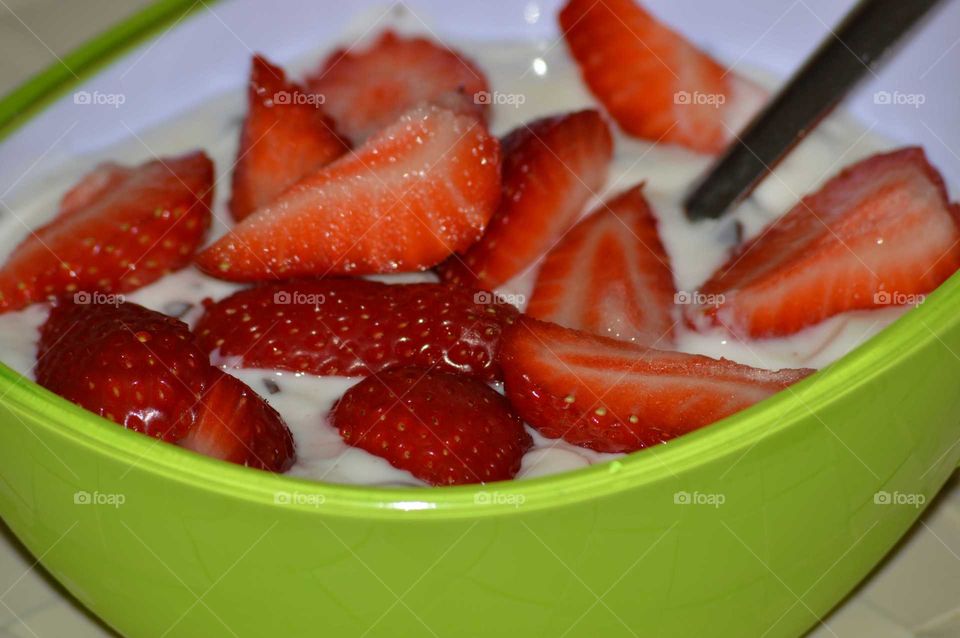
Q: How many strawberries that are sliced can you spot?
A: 13